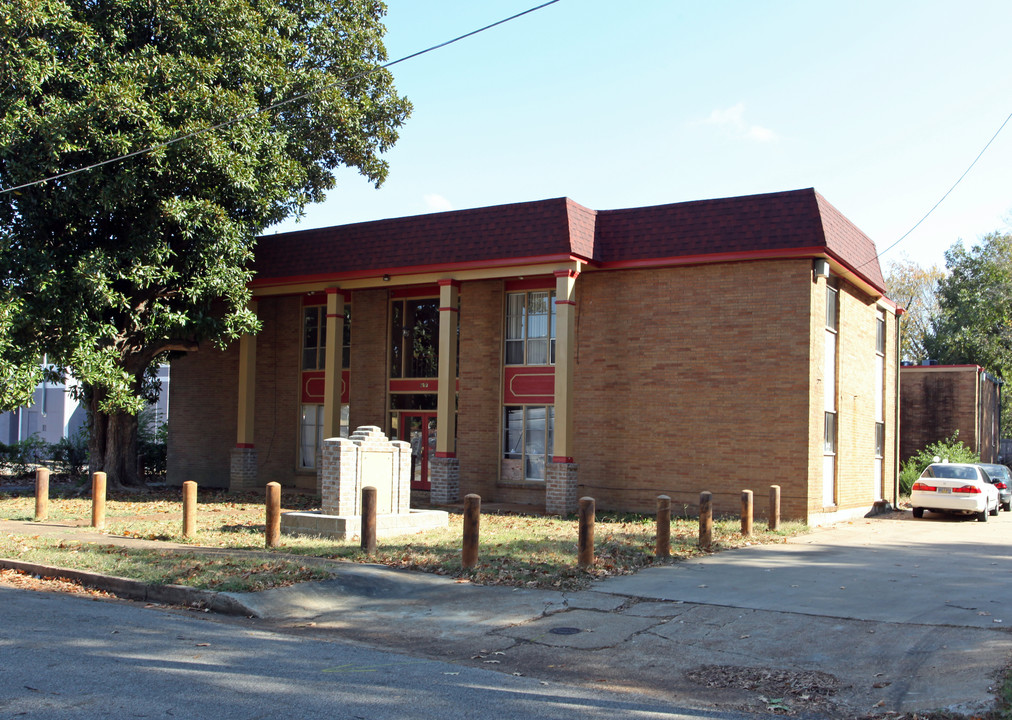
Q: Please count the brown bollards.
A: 11